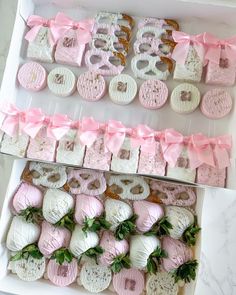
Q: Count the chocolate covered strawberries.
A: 12